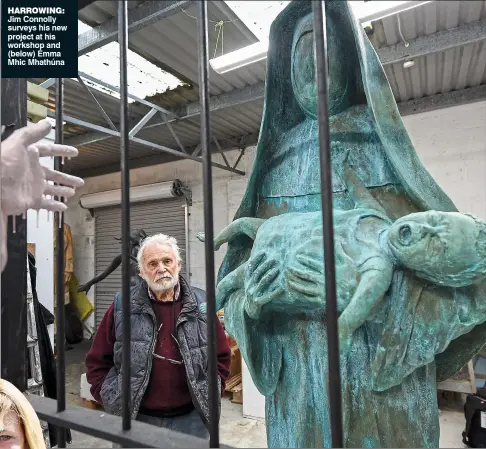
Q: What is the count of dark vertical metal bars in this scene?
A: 4